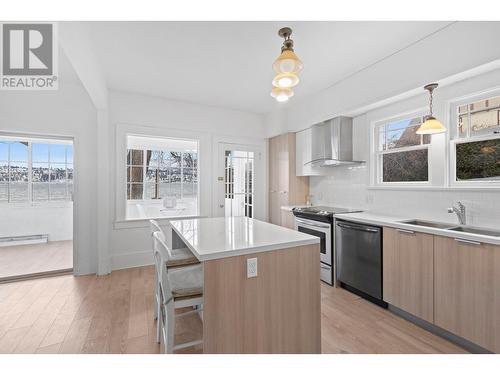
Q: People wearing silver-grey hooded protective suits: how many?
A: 0